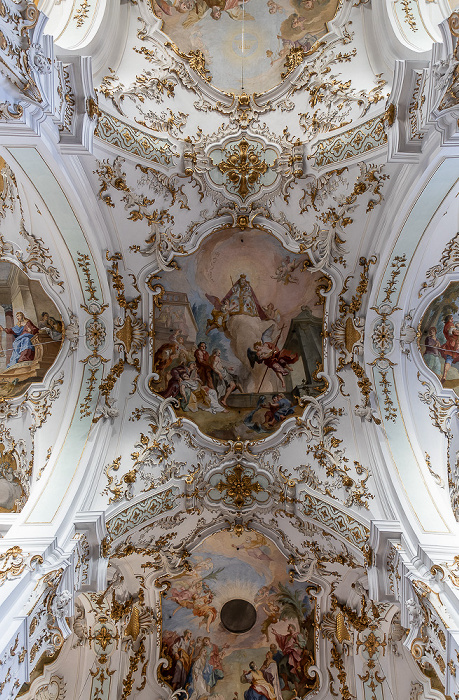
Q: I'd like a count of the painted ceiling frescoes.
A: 5